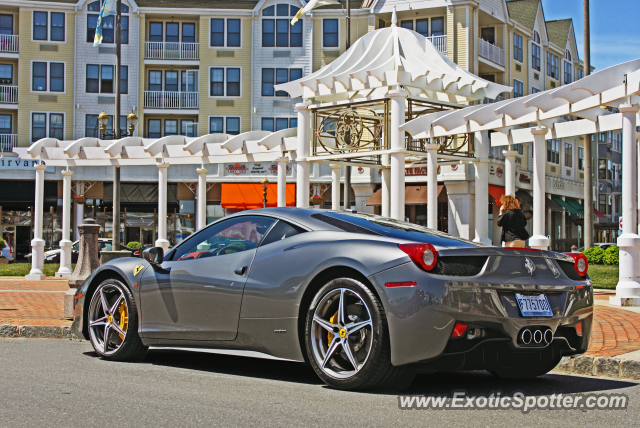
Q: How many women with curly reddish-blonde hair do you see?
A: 1